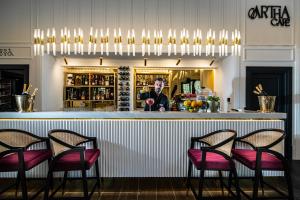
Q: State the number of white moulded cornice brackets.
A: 0